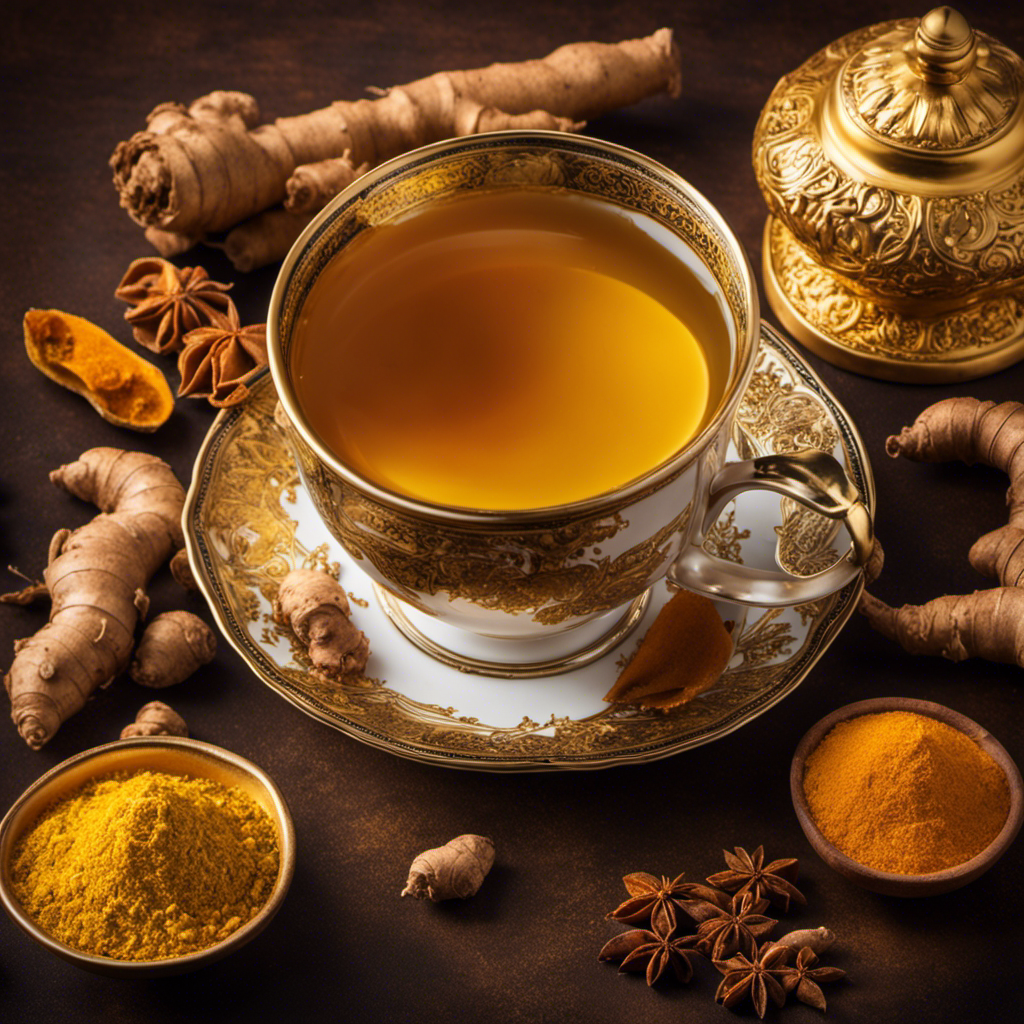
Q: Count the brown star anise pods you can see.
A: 8